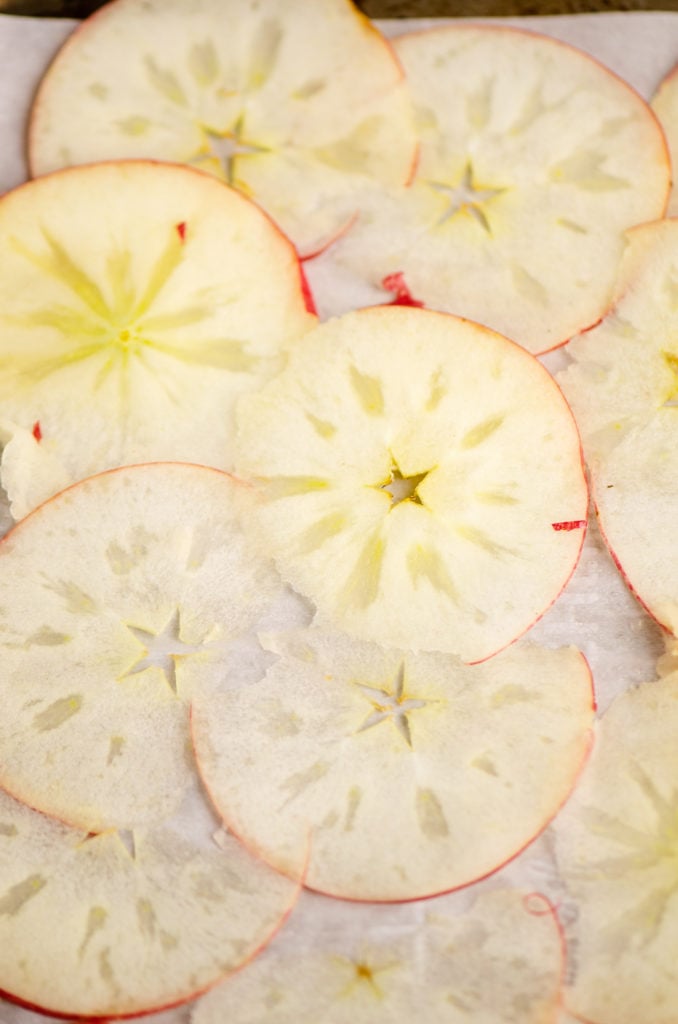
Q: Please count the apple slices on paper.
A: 11